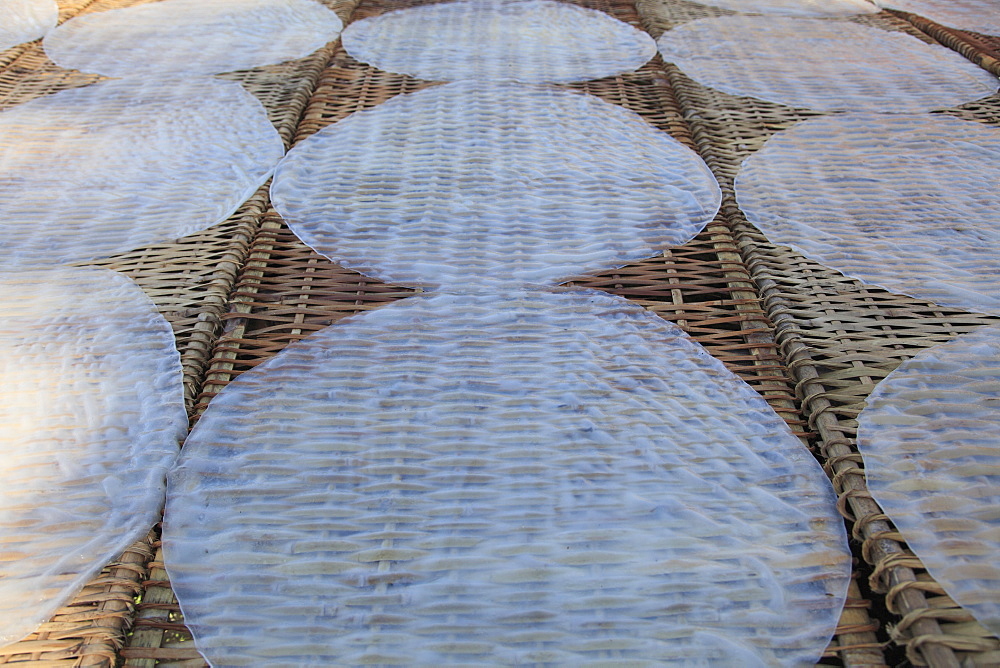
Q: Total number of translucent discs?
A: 12